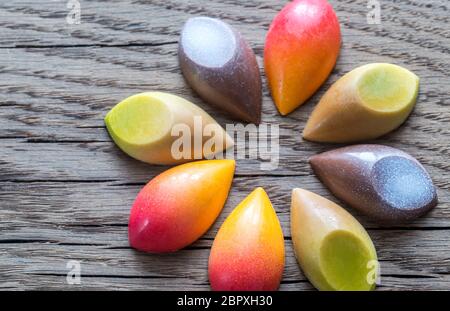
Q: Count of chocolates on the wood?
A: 8